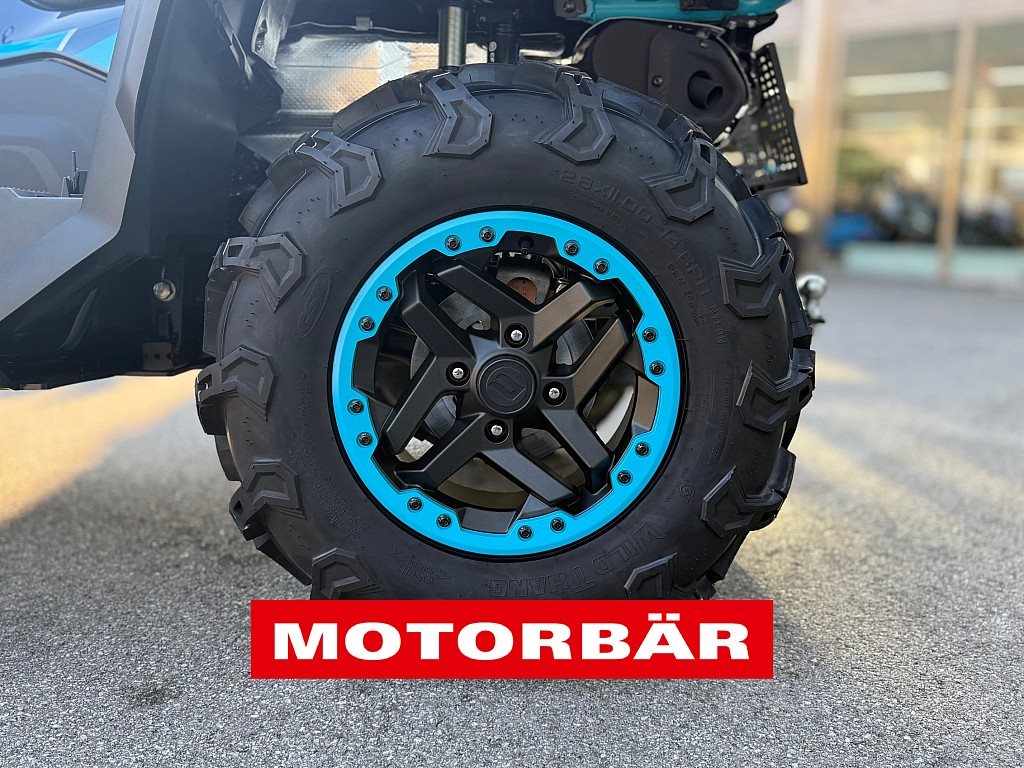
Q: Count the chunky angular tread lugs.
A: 12